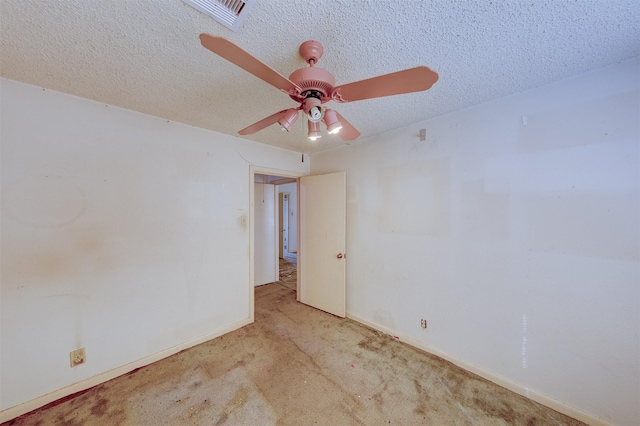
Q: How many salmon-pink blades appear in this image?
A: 4